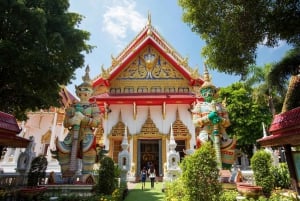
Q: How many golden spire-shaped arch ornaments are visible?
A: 3